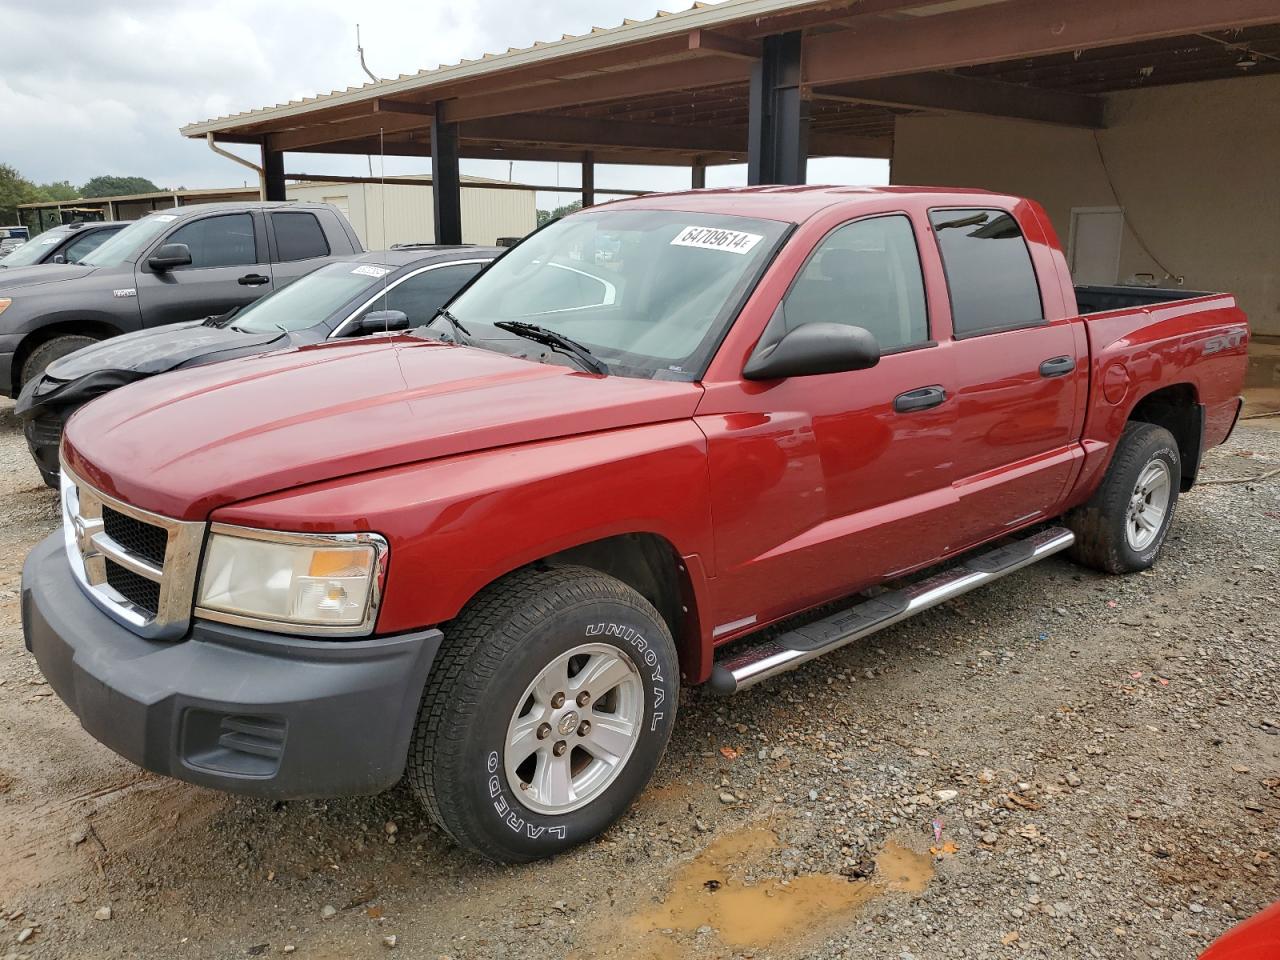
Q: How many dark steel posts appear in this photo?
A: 5